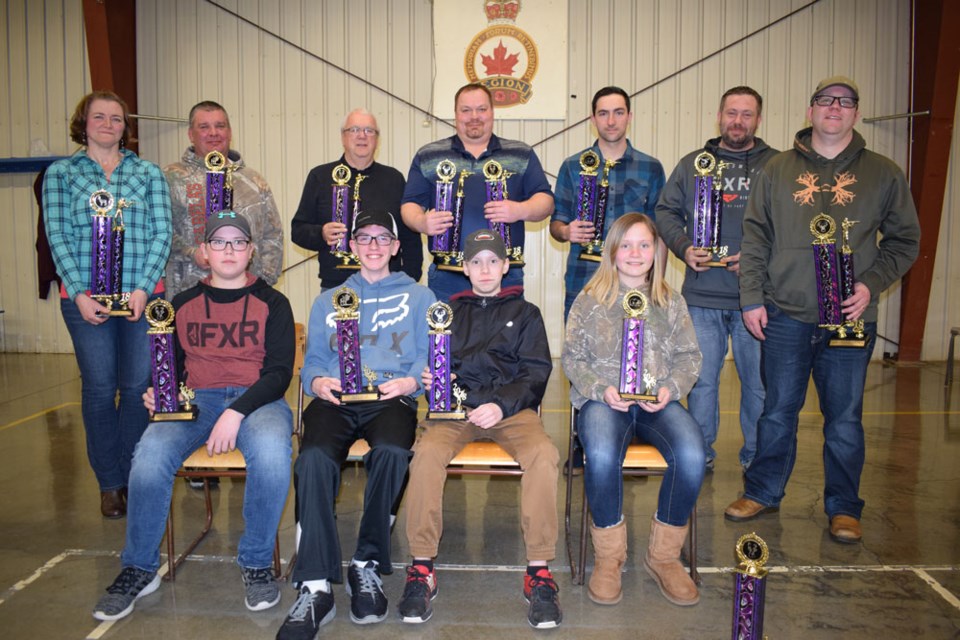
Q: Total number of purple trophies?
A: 13